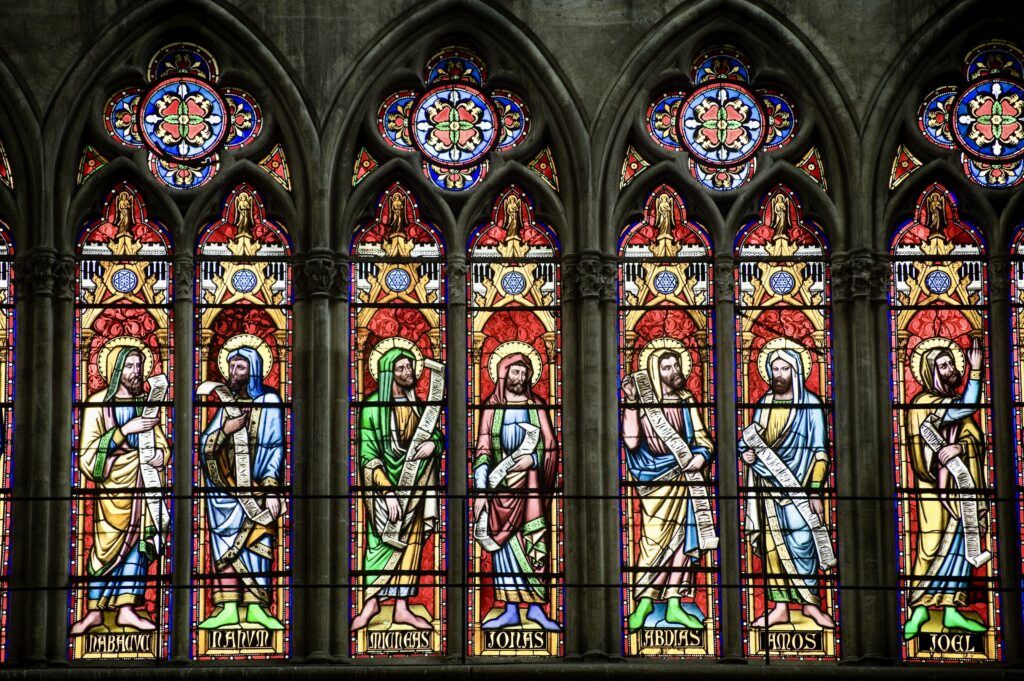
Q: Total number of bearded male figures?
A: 7